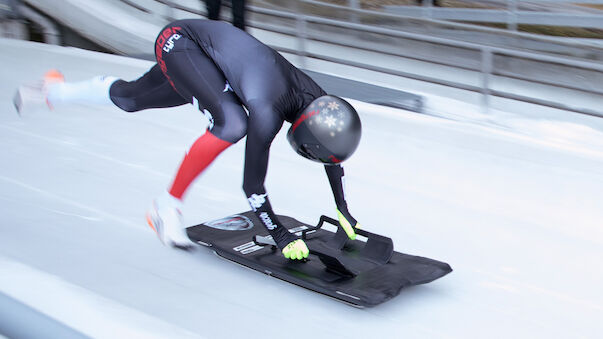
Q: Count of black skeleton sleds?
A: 1